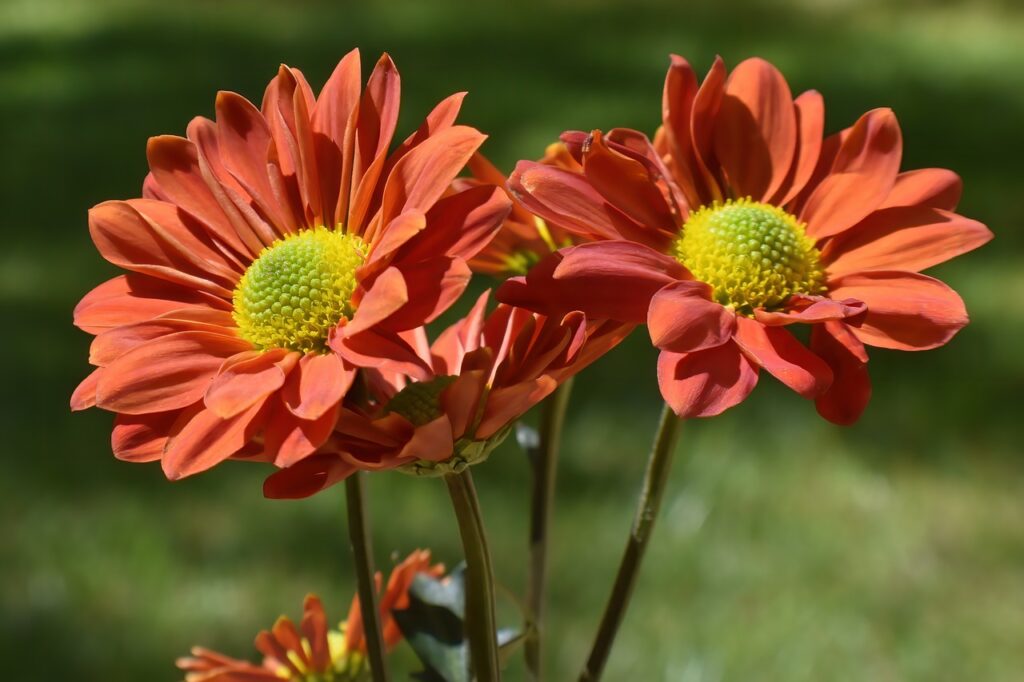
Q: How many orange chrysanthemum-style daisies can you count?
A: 5